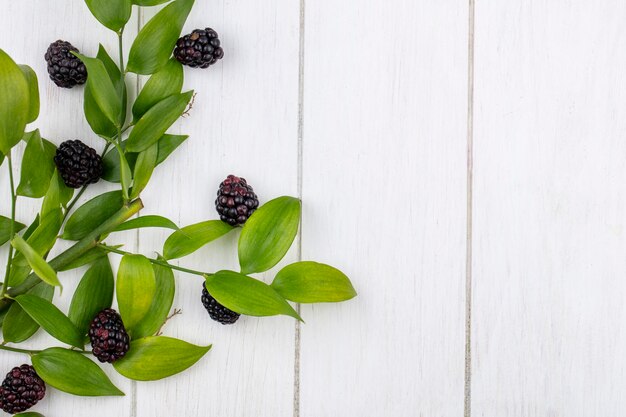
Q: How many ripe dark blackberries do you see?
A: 7